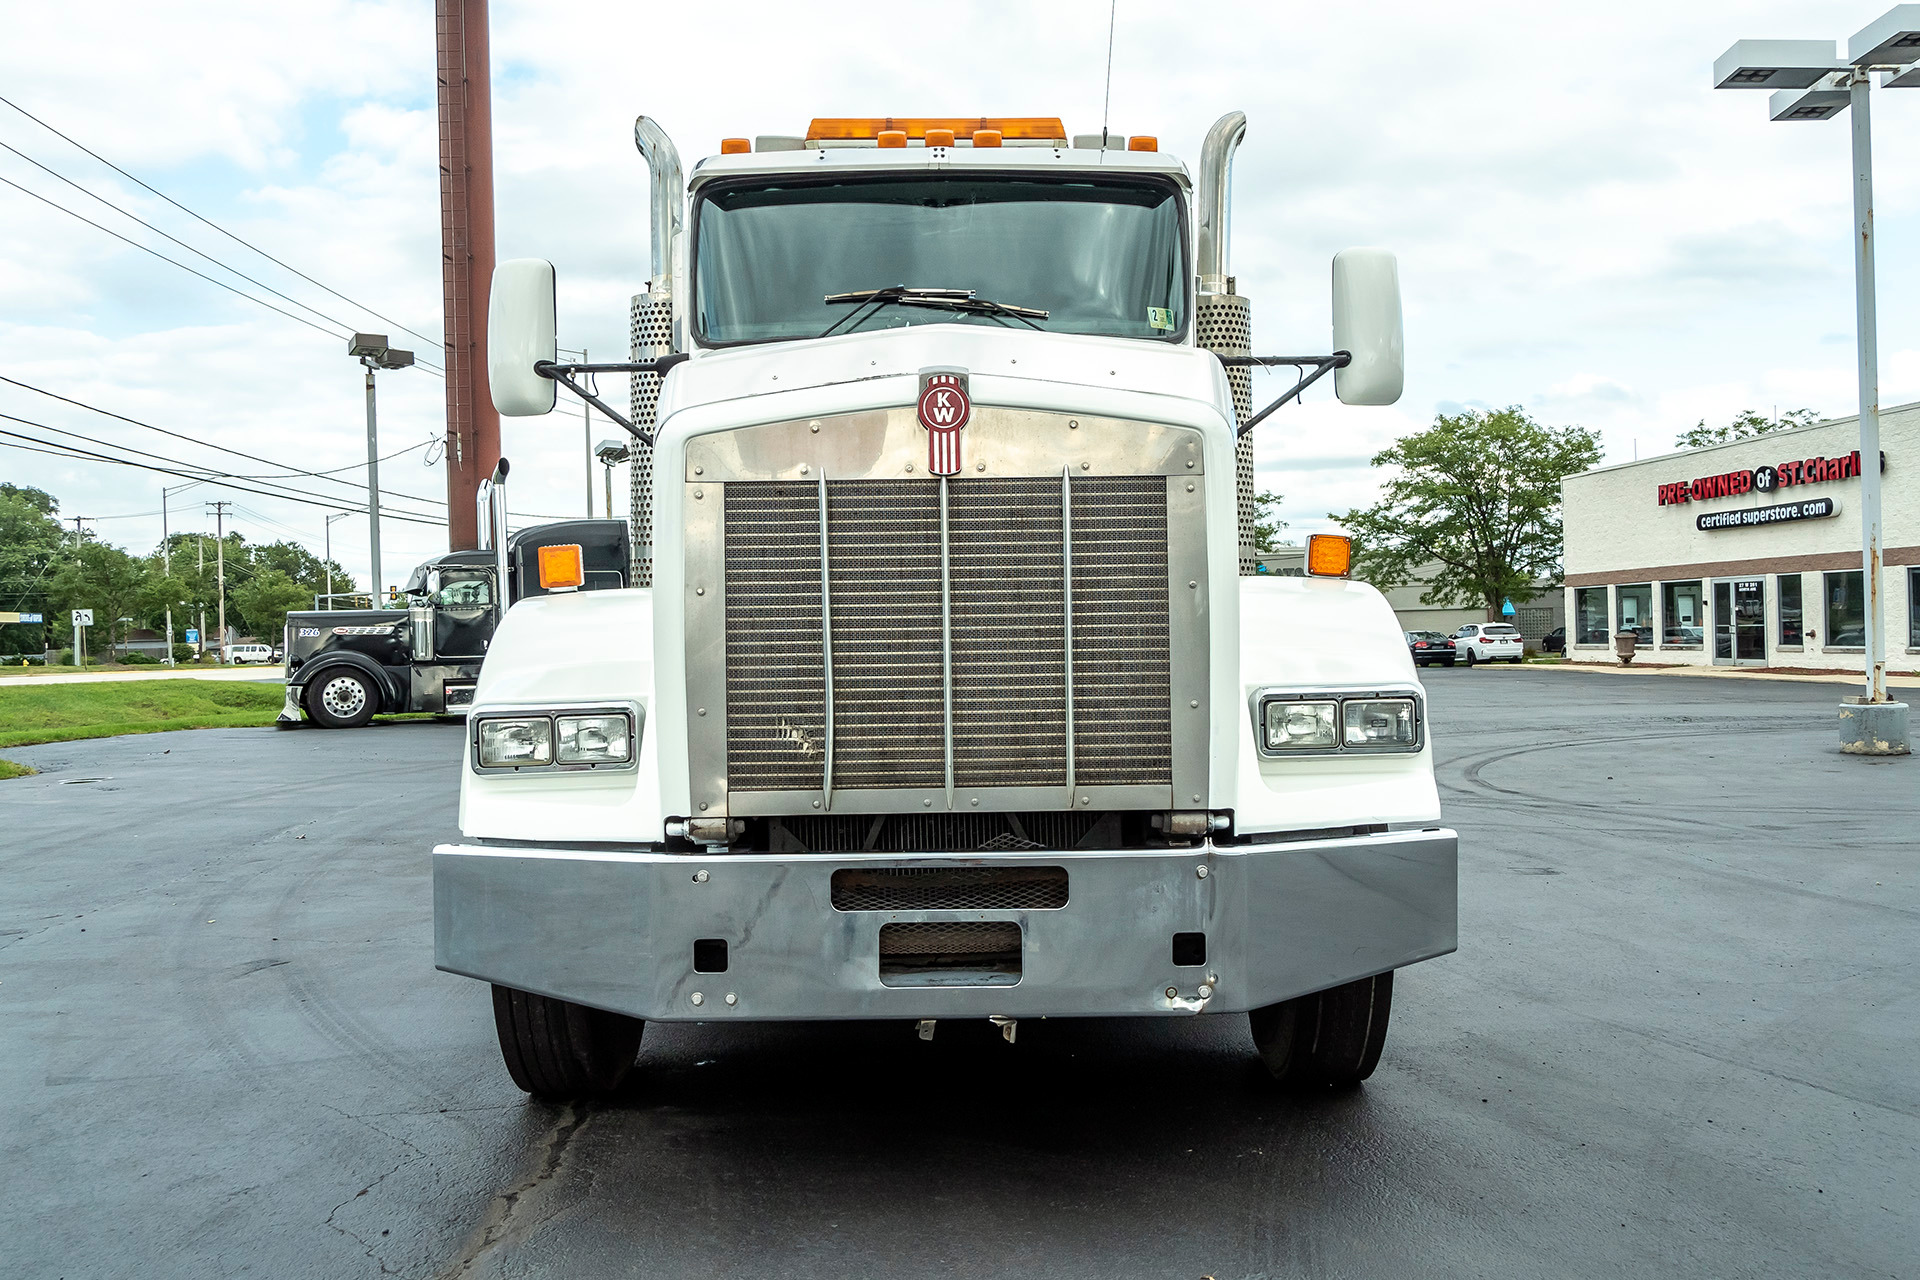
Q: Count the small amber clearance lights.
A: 5